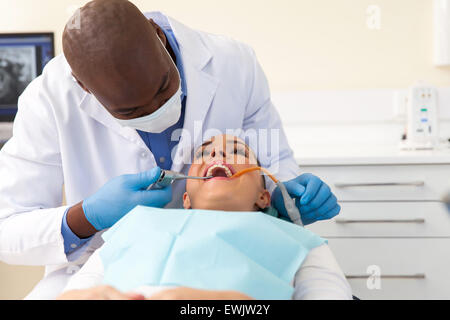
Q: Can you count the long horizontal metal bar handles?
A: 3